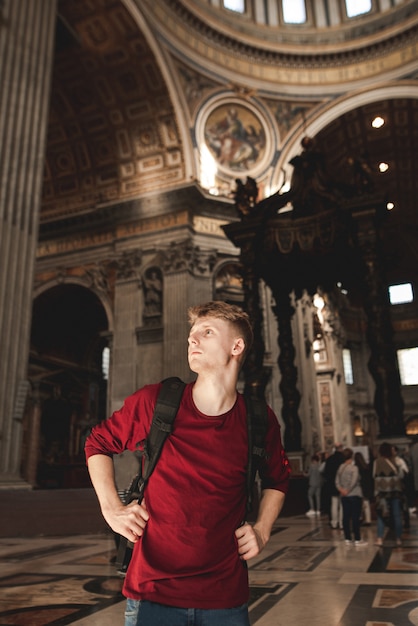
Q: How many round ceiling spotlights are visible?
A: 3